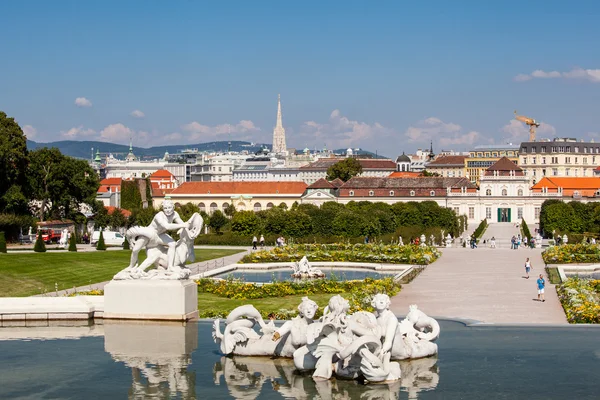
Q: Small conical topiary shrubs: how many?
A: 5